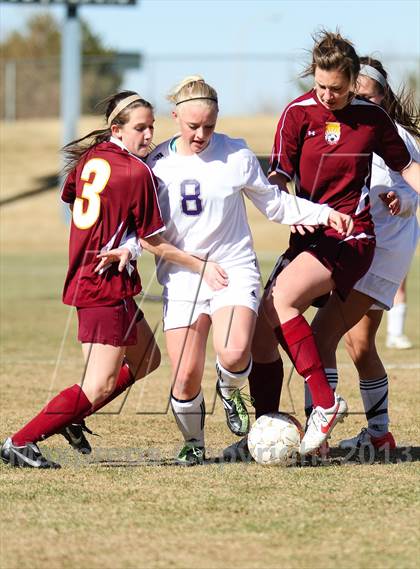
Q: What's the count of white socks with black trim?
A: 4